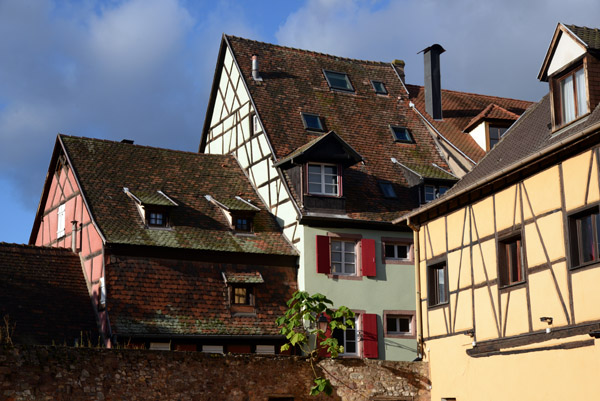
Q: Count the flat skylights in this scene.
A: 5